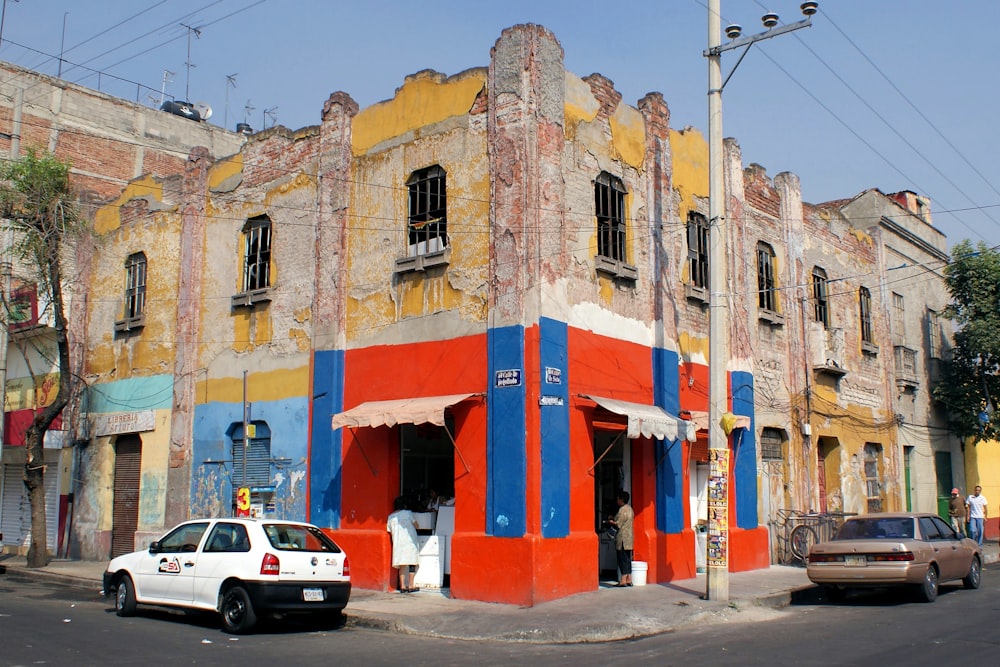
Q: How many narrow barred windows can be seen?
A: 8